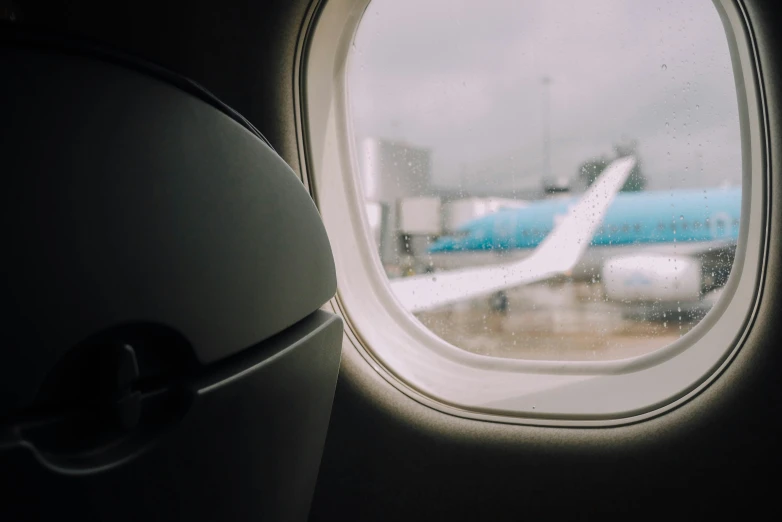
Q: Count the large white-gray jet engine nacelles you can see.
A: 1